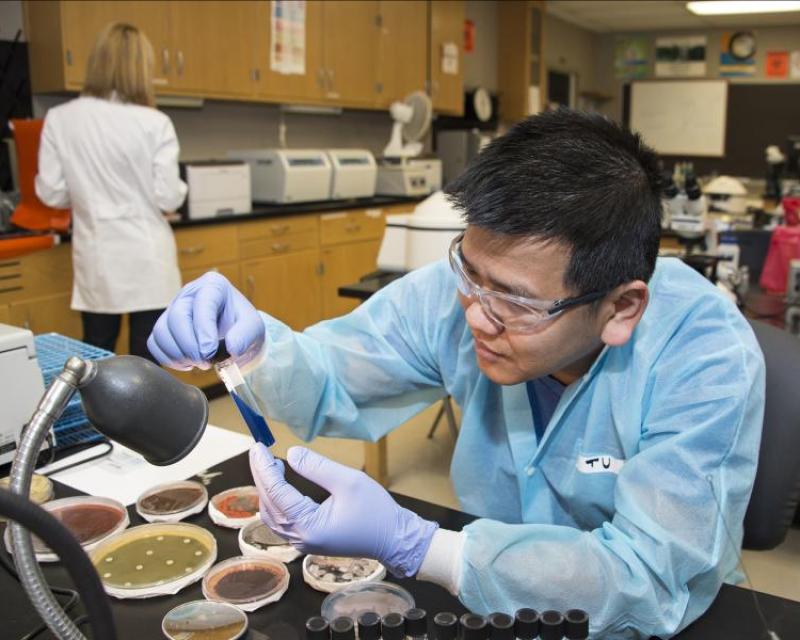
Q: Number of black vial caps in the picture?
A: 11